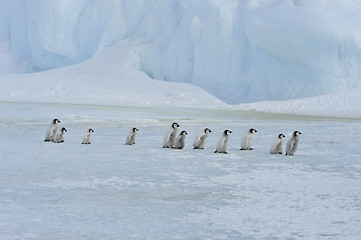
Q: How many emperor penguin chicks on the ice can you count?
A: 11